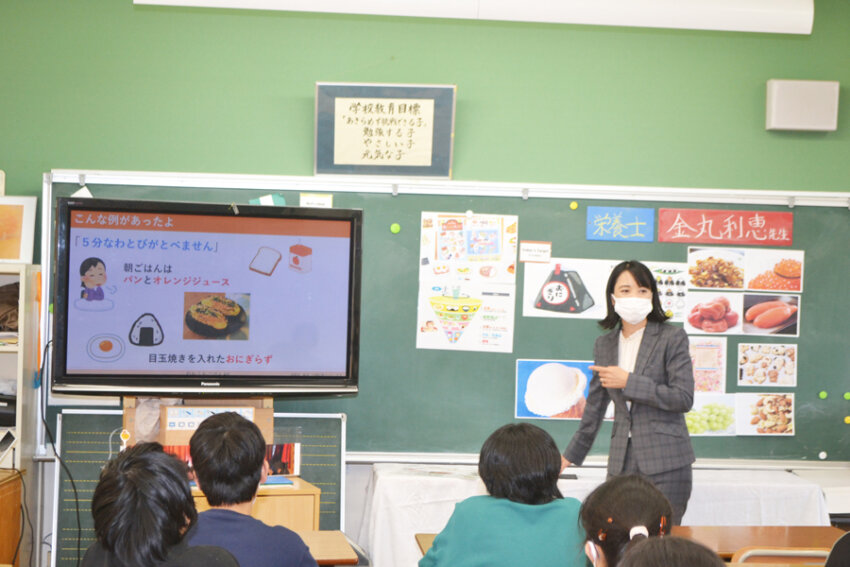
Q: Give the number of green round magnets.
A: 3